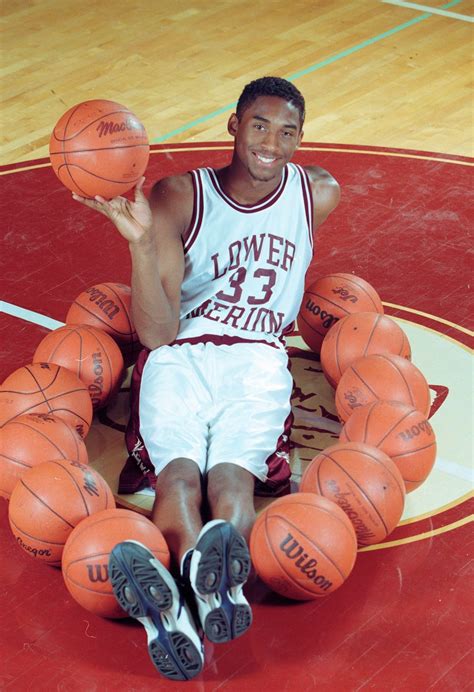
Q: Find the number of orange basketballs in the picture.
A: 13